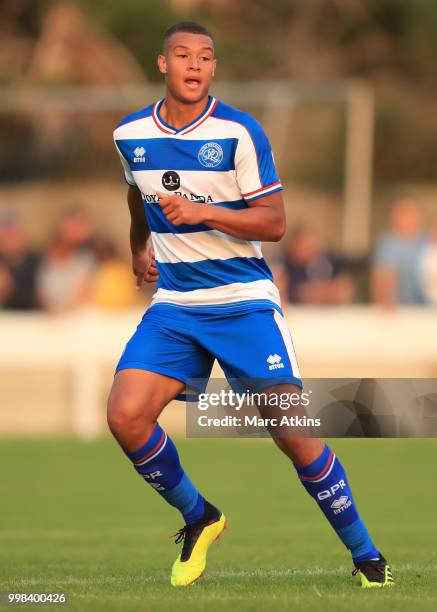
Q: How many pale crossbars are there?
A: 1